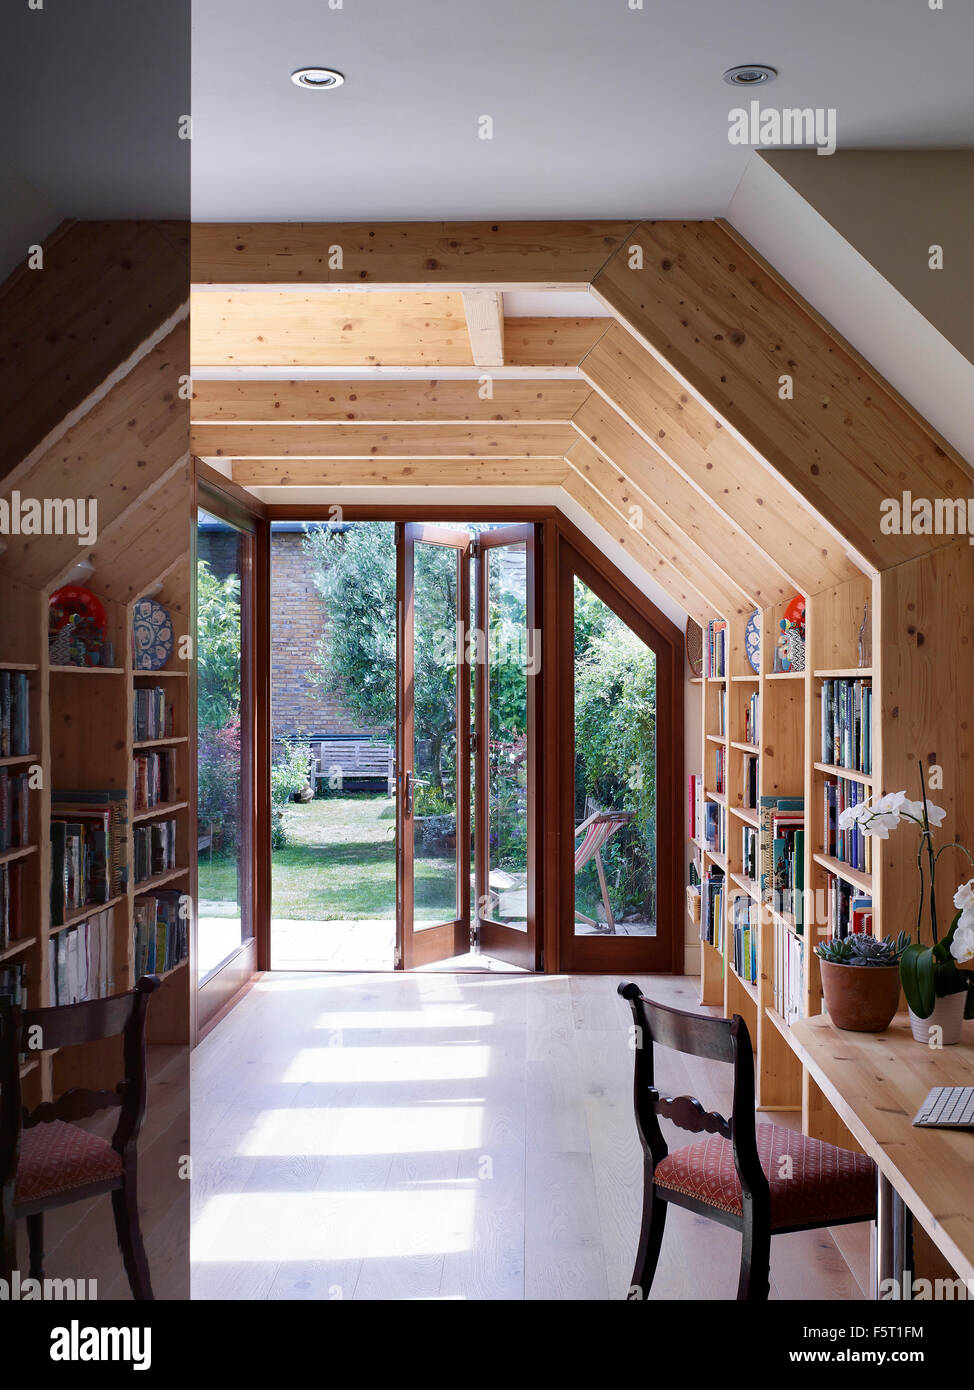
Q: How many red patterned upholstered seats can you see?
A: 2